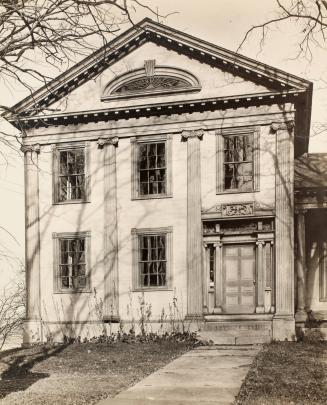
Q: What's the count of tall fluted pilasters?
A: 4